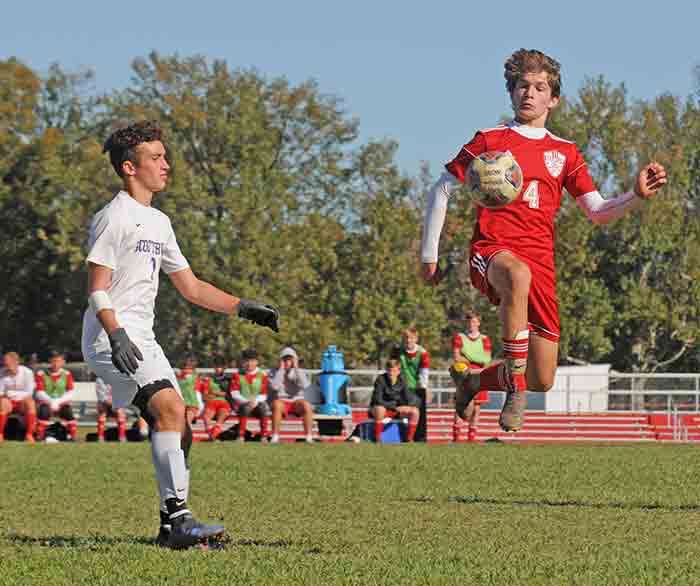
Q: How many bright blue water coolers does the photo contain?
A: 1